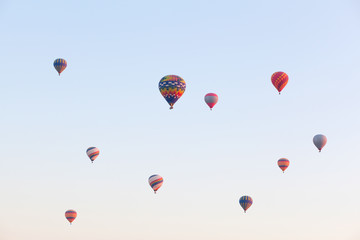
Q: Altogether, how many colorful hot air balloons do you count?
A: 10